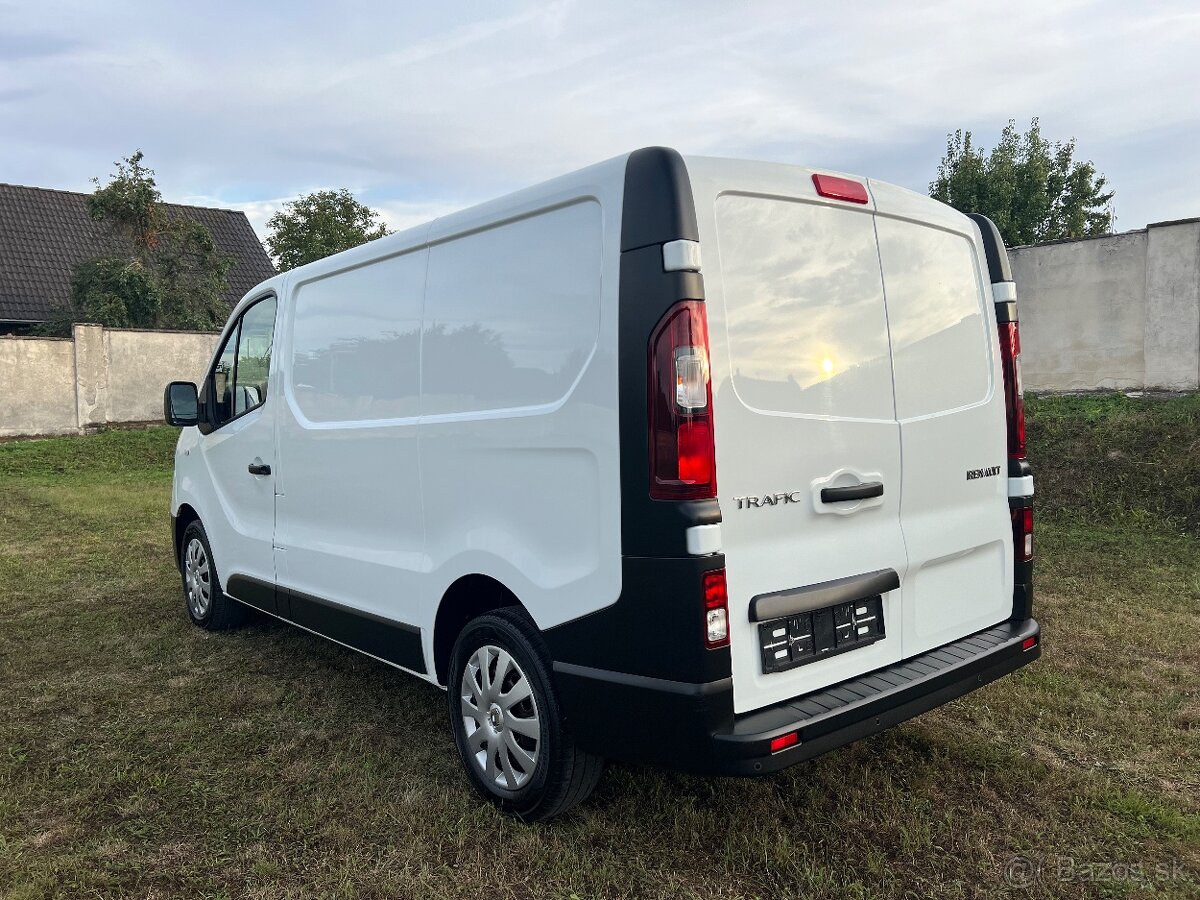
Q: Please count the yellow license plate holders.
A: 0